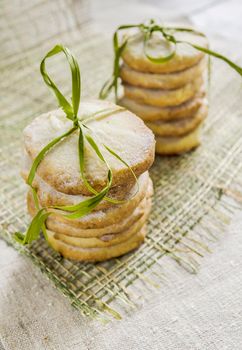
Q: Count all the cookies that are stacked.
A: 12